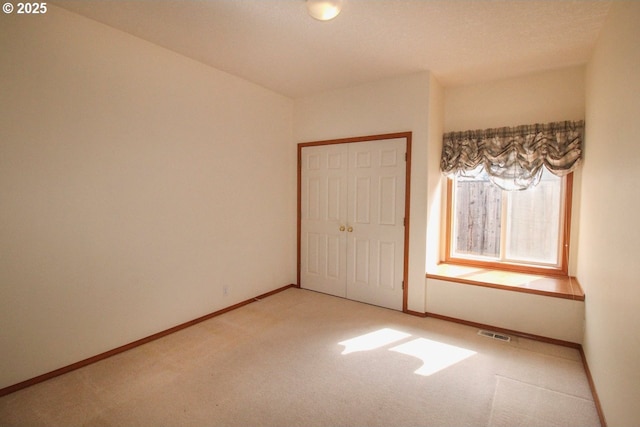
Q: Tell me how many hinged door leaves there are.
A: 2